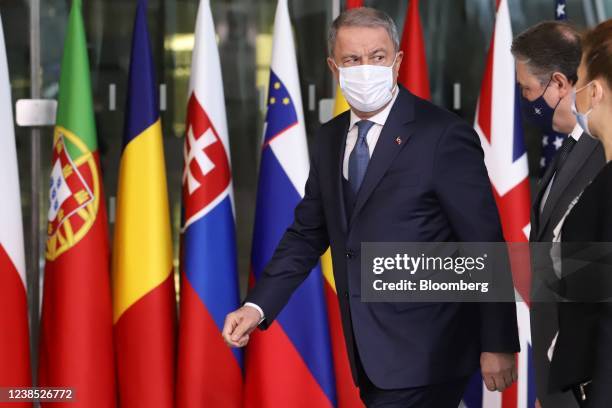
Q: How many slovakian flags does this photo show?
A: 1